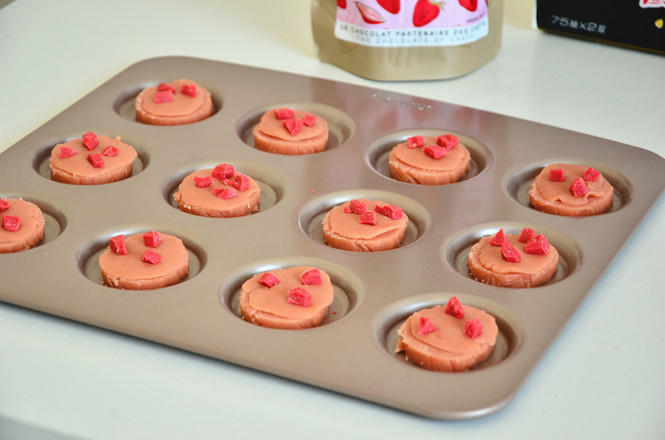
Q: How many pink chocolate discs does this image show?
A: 12